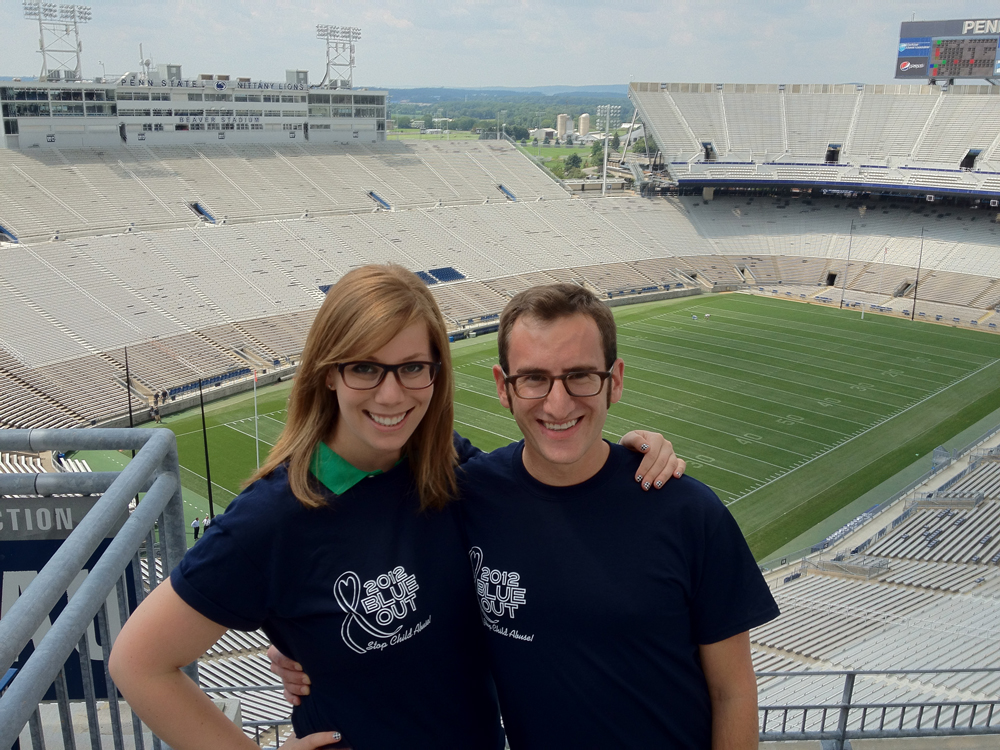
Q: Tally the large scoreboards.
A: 1